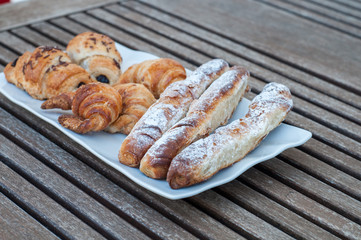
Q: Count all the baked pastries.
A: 8